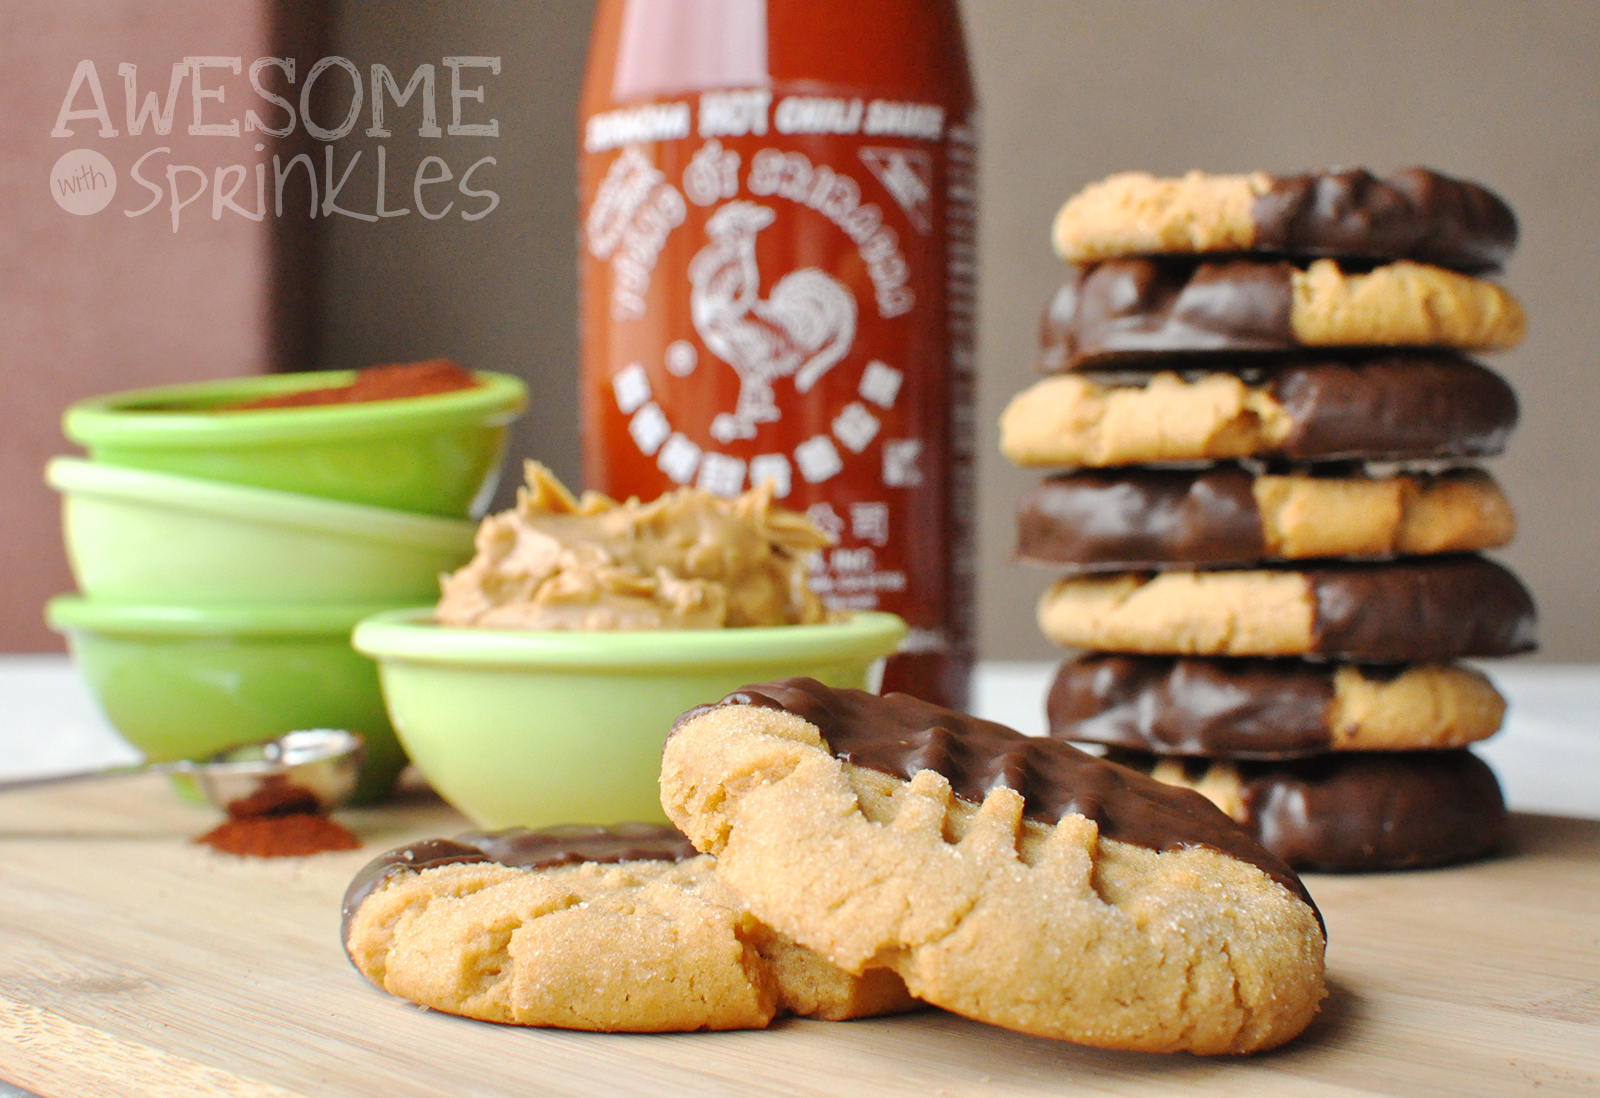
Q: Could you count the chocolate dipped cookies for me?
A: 9